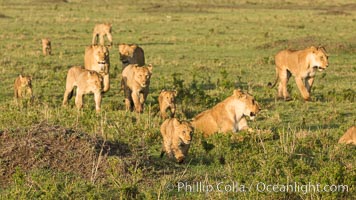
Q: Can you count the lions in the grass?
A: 12